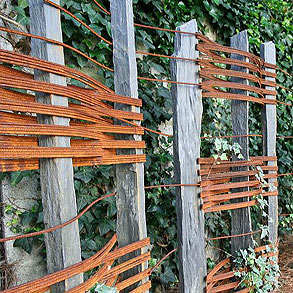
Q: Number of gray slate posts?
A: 5